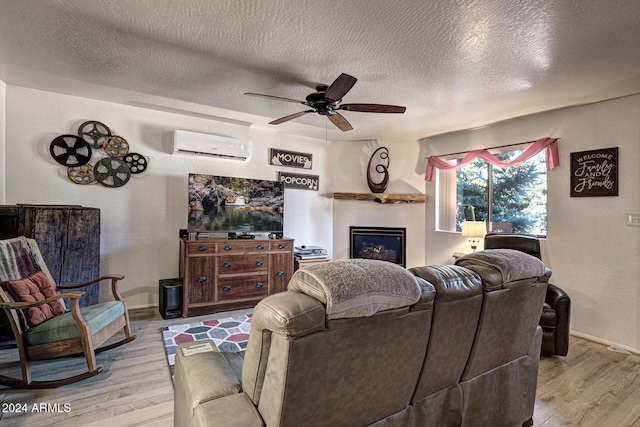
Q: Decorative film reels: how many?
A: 6